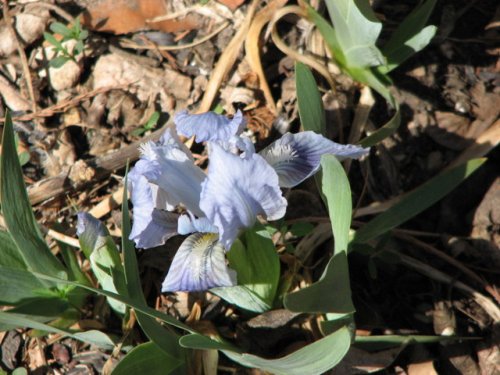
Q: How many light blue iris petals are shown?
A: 6